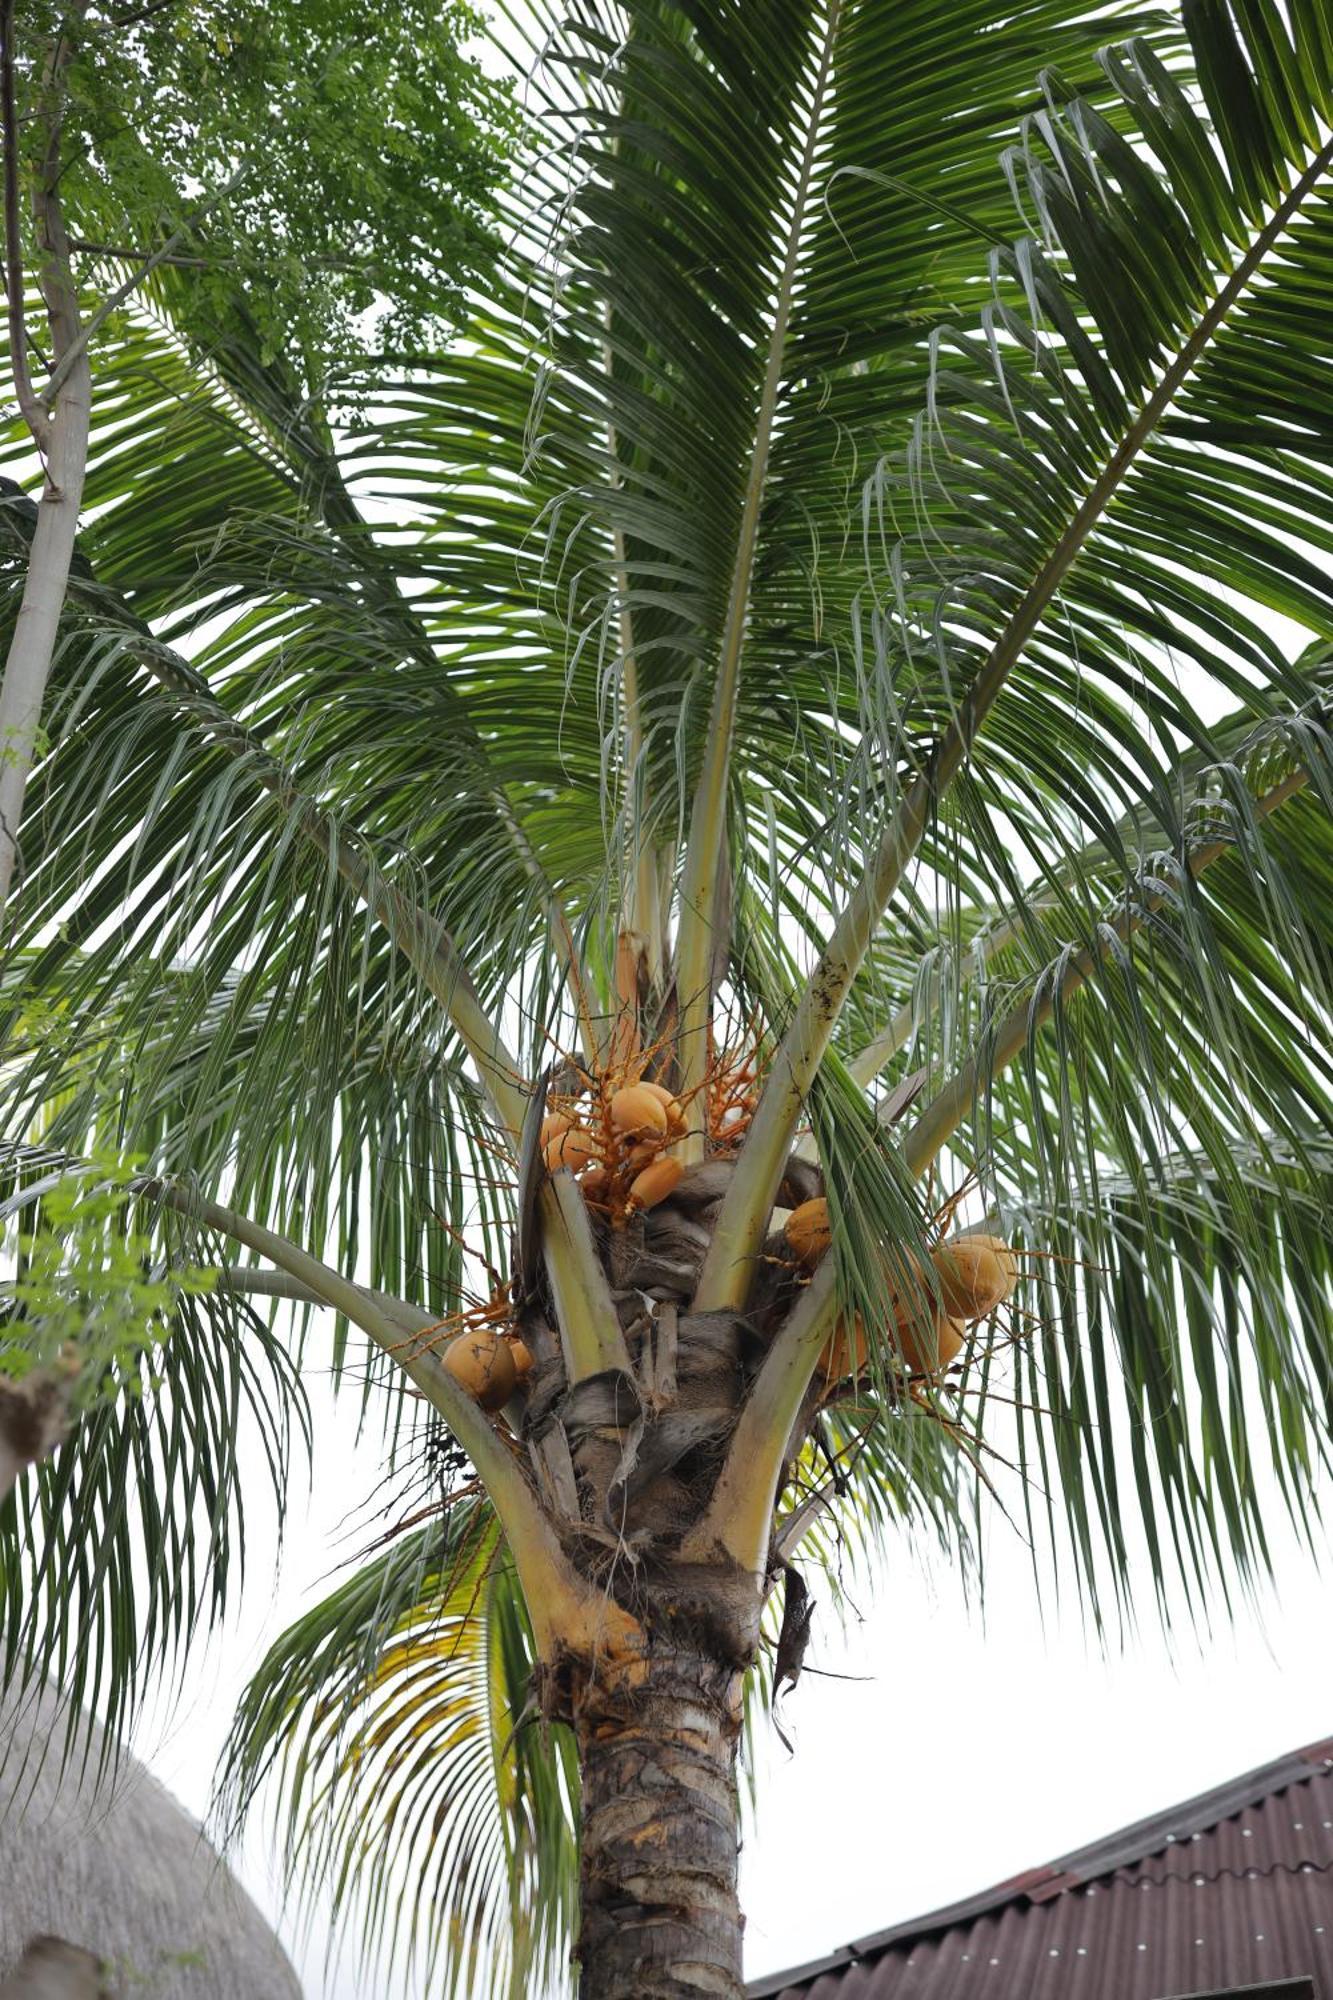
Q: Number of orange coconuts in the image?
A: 14